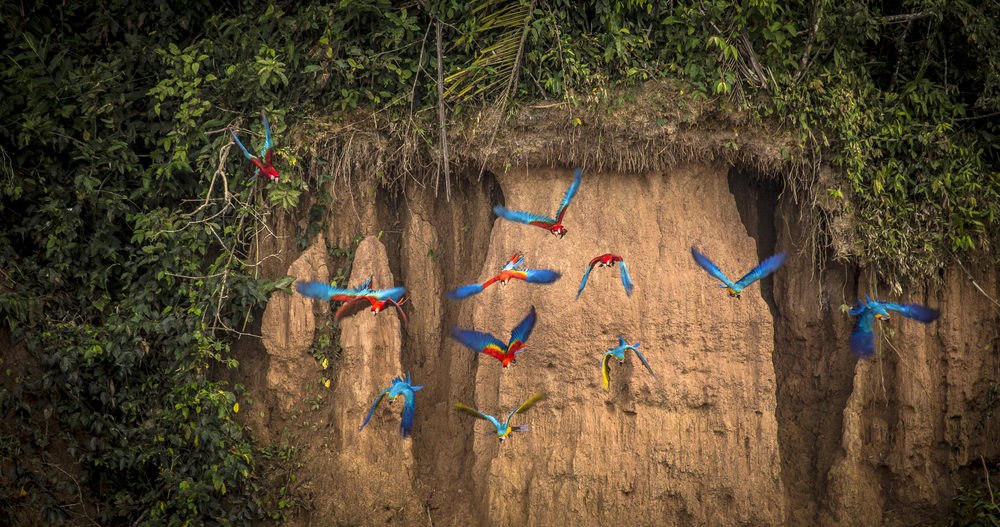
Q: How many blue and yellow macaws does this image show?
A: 5